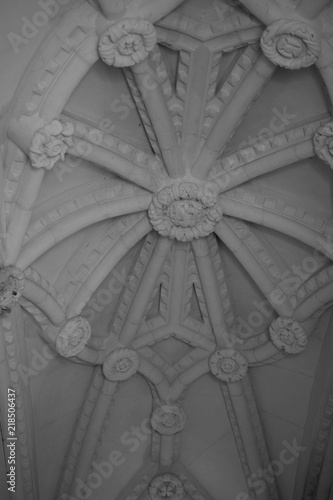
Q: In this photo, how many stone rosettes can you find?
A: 12